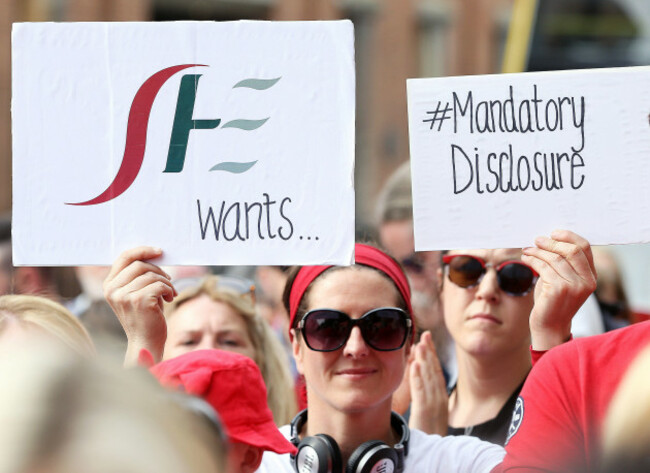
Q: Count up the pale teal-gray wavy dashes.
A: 3